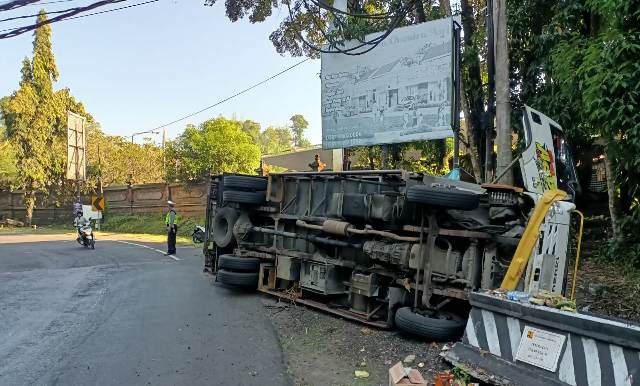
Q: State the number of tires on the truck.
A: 7